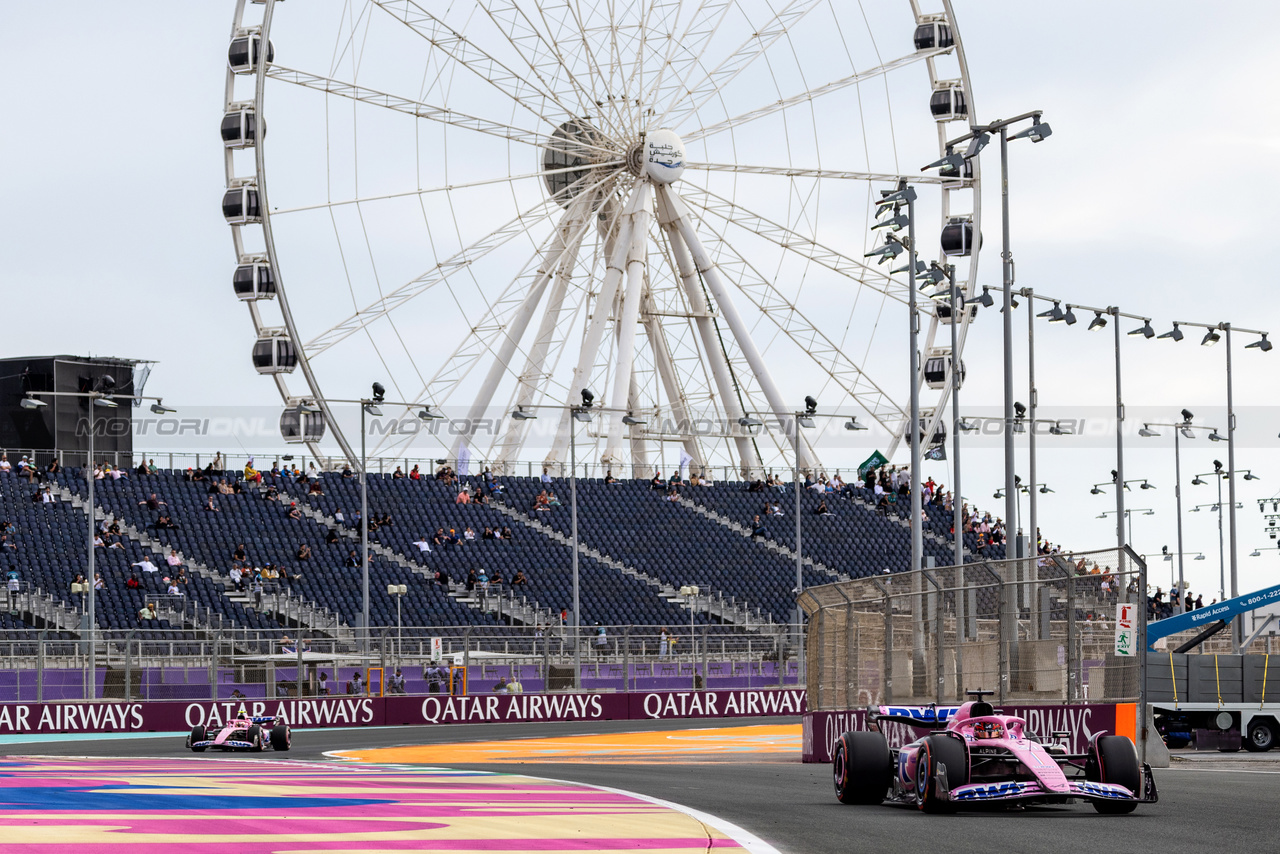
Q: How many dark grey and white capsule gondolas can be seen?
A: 13